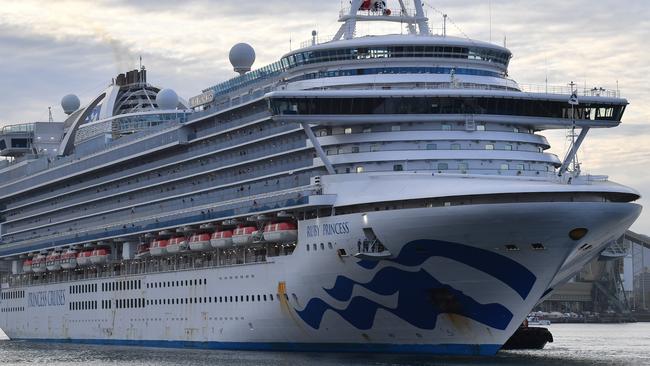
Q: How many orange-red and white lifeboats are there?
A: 12